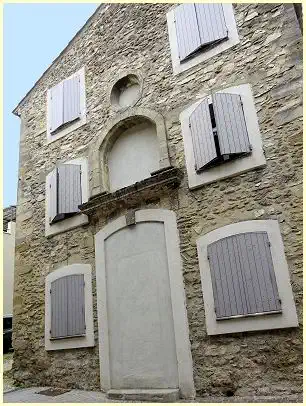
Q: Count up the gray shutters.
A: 12